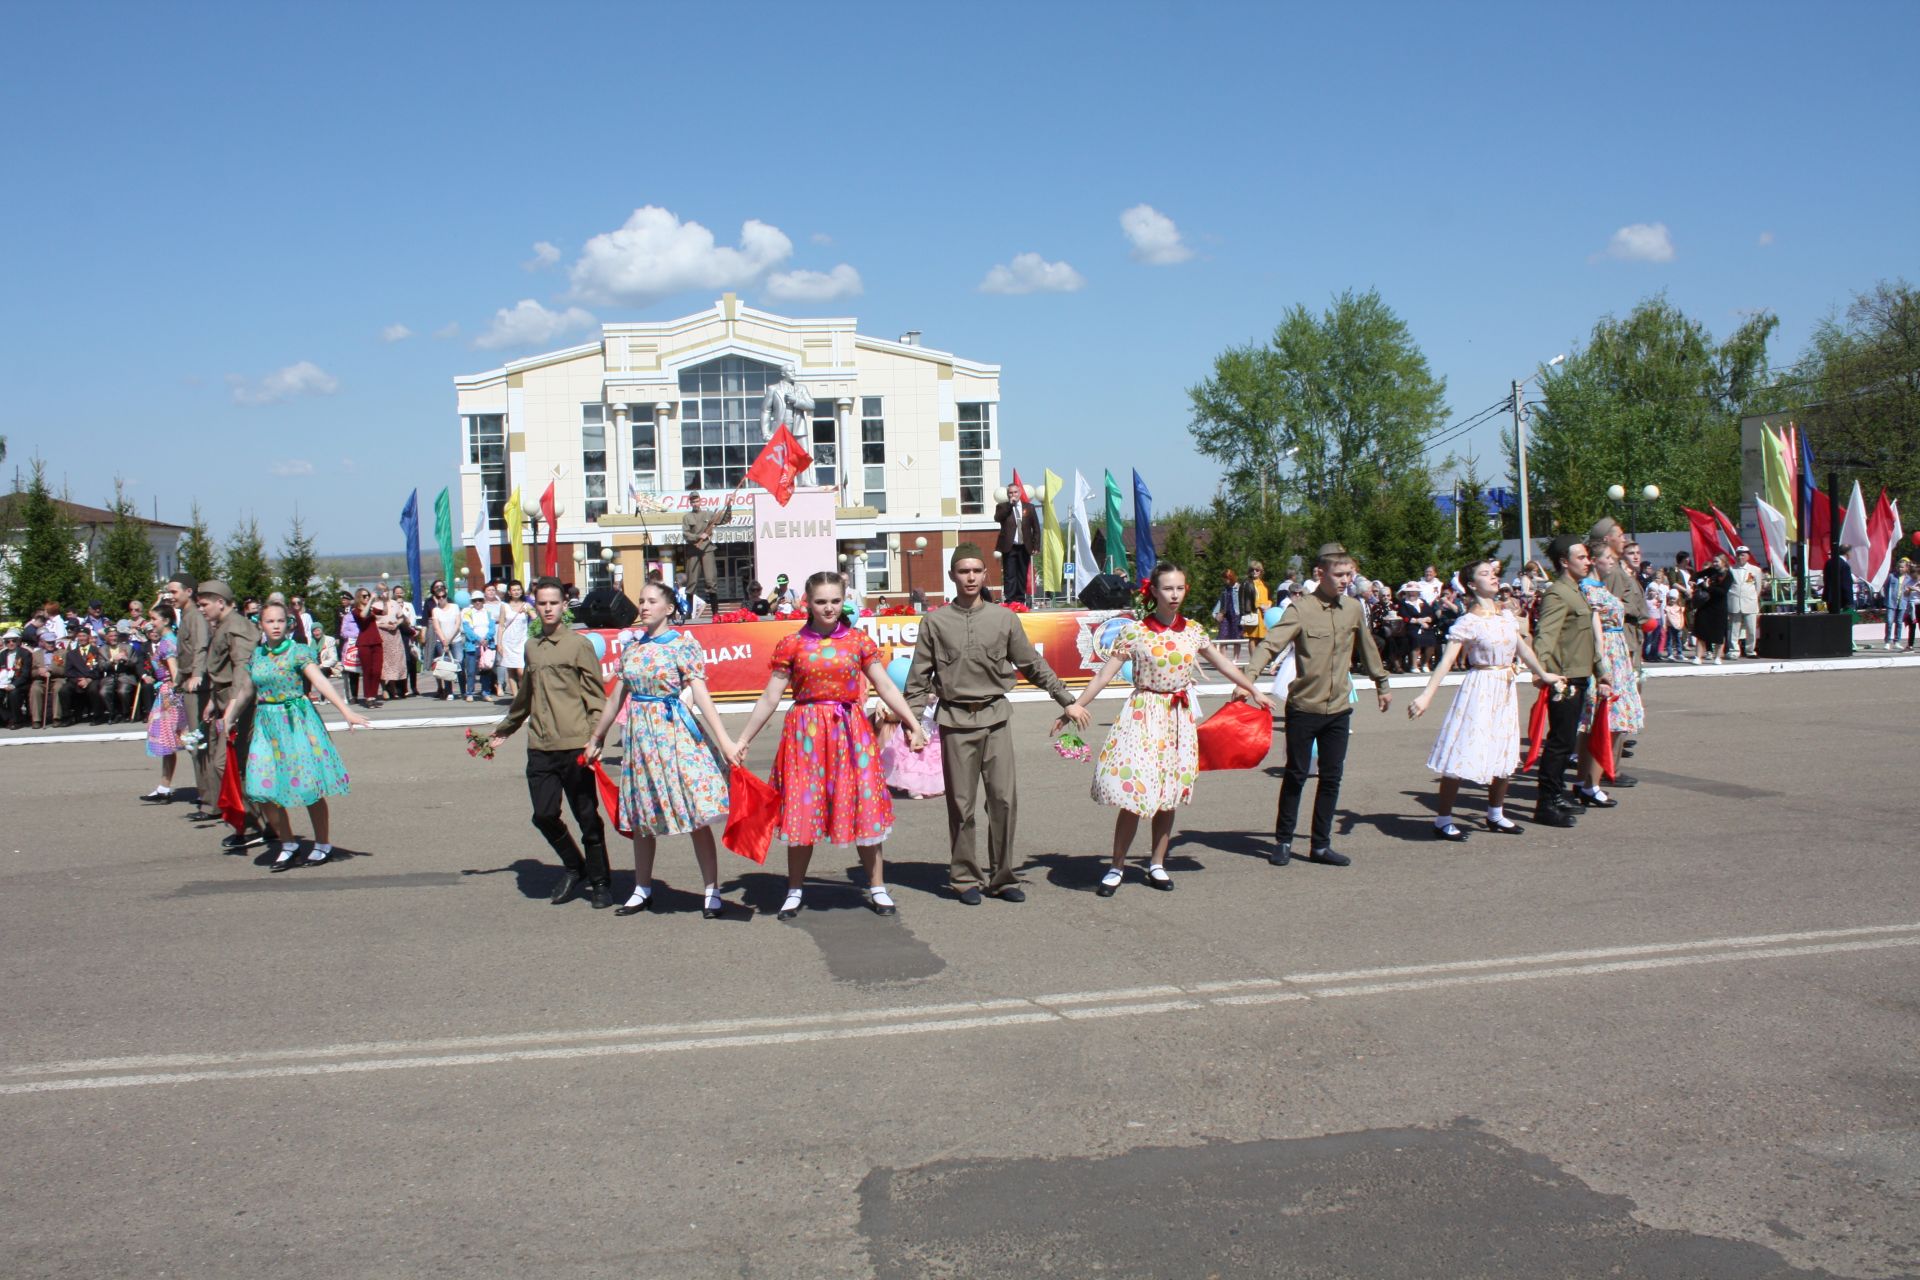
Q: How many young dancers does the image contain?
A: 15